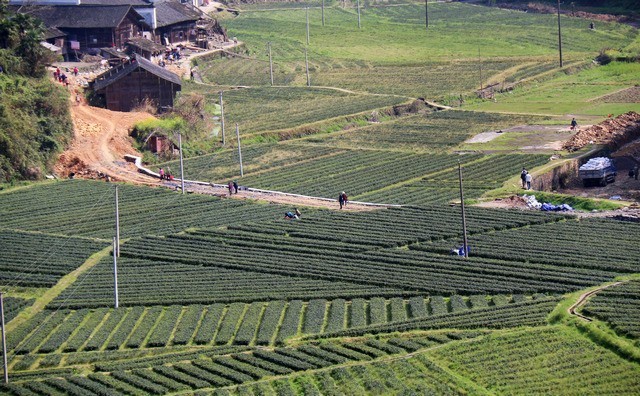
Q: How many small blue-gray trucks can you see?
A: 1